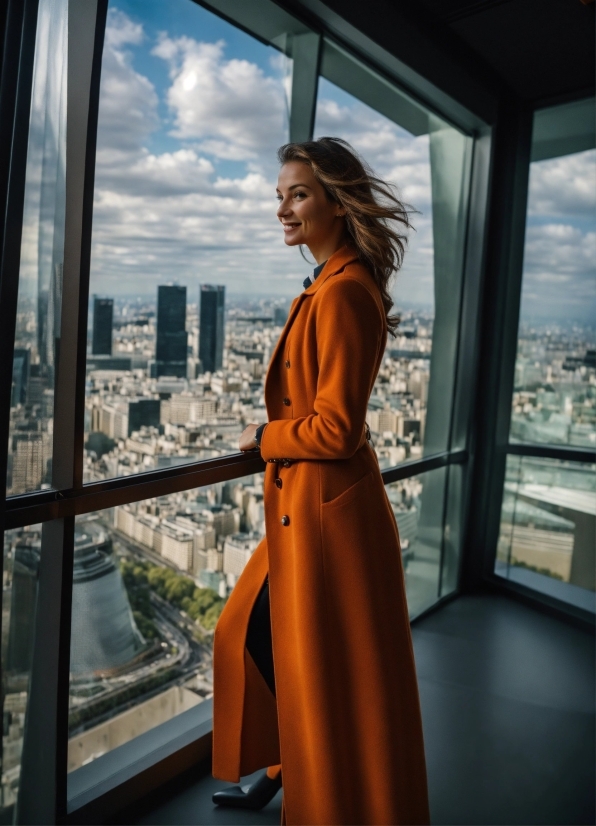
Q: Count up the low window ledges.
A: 2